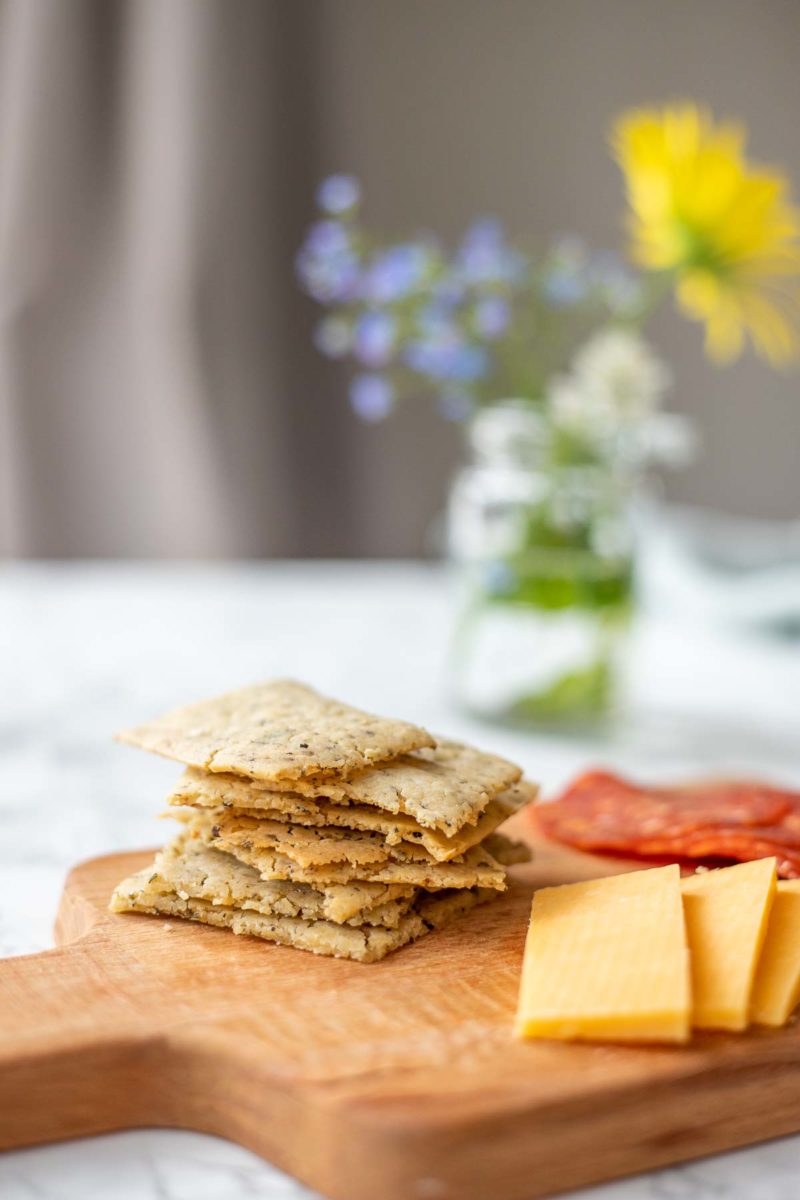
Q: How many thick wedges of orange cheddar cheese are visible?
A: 3